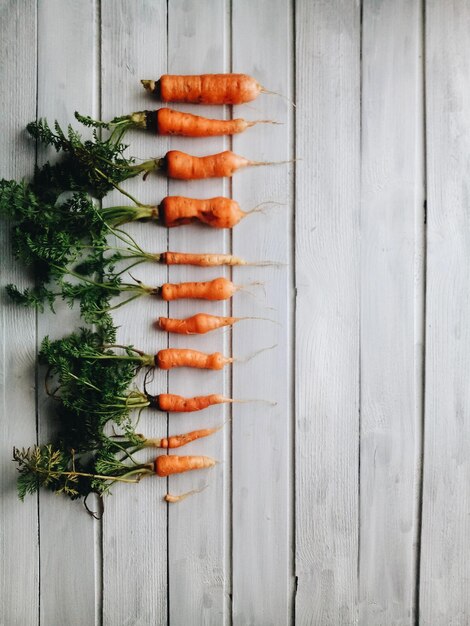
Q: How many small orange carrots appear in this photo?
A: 12